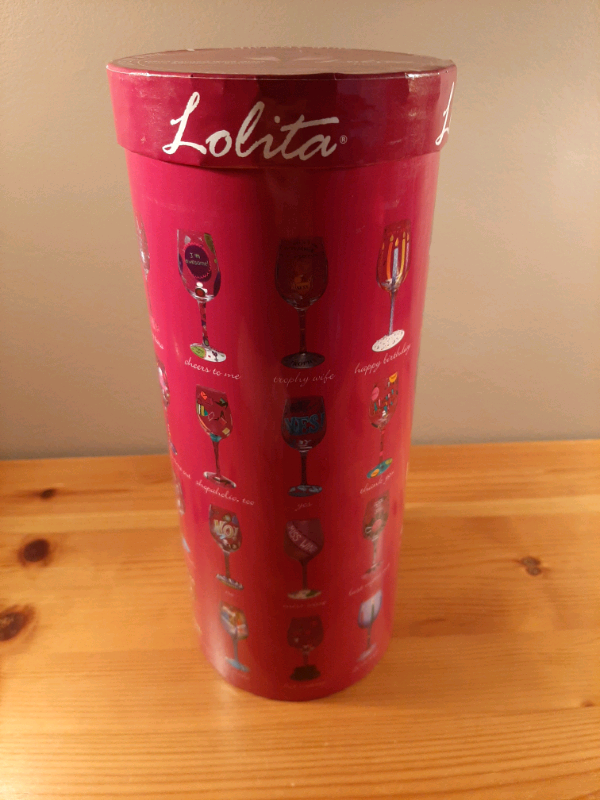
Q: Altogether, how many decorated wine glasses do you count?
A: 12